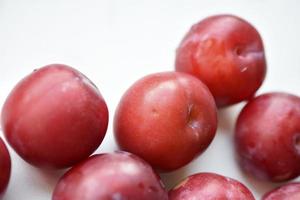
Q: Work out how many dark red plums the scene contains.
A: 8